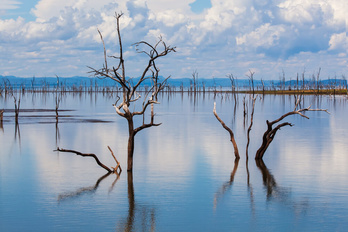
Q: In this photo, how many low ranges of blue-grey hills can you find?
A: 1